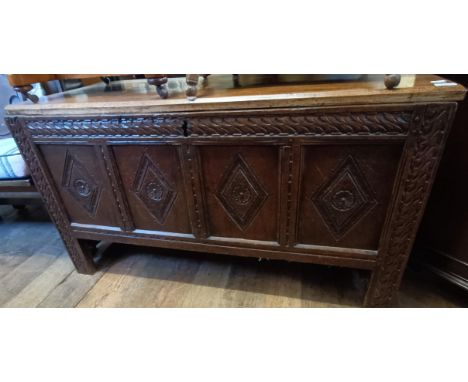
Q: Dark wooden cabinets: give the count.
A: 1